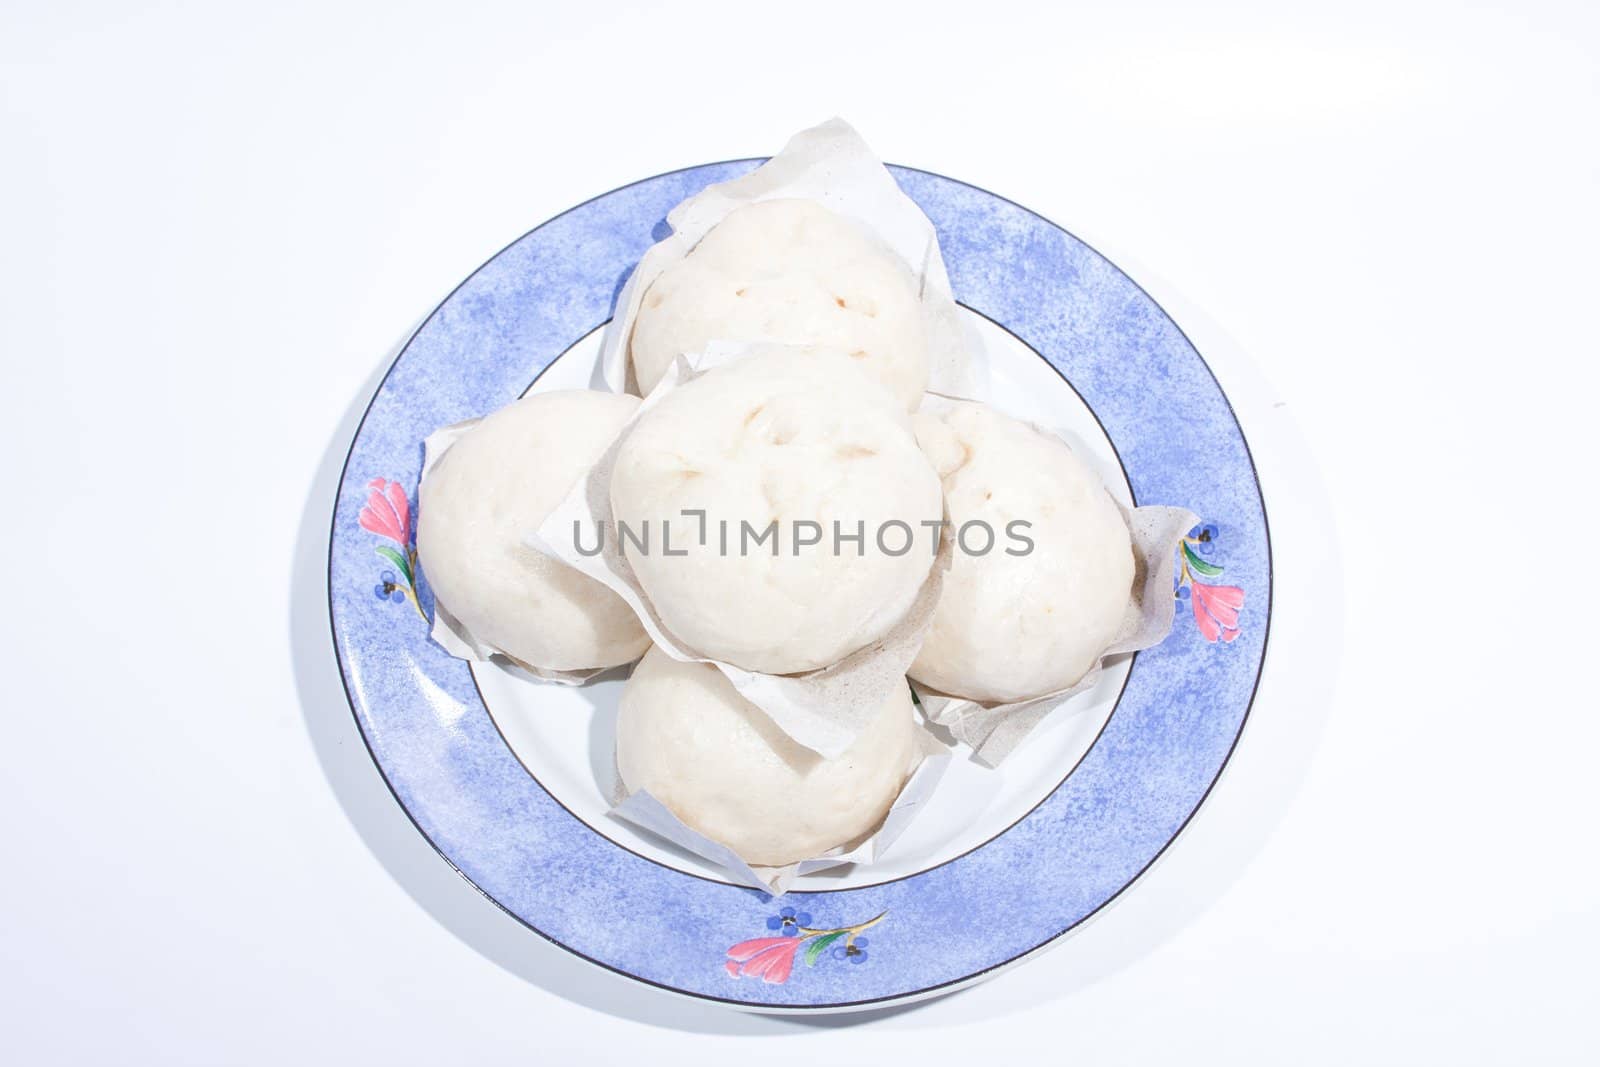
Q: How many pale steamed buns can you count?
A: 5